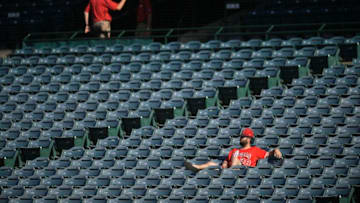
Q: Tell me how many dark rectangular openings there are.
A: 11